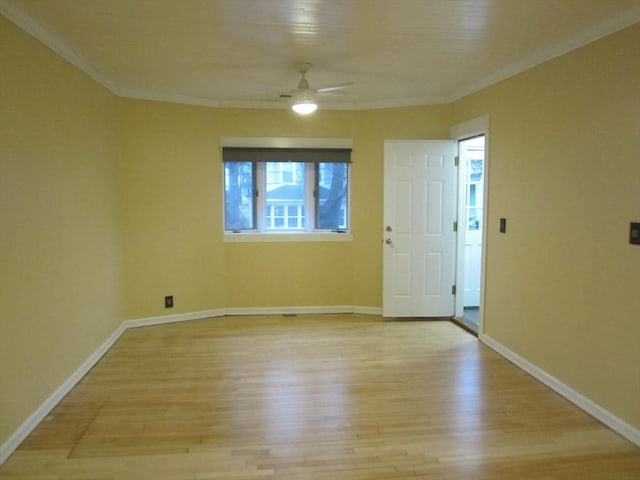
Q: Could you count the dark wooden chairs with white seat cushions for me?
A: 0